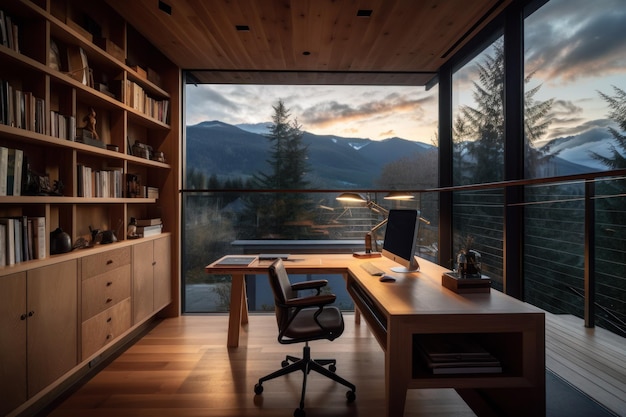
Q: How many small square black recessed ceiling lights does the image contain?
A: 3